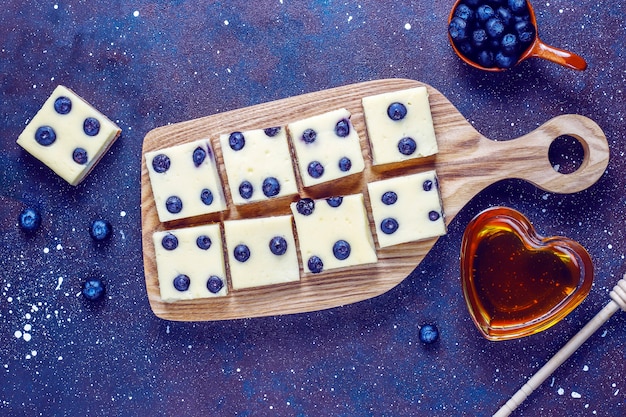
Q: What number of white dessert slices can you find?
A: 9